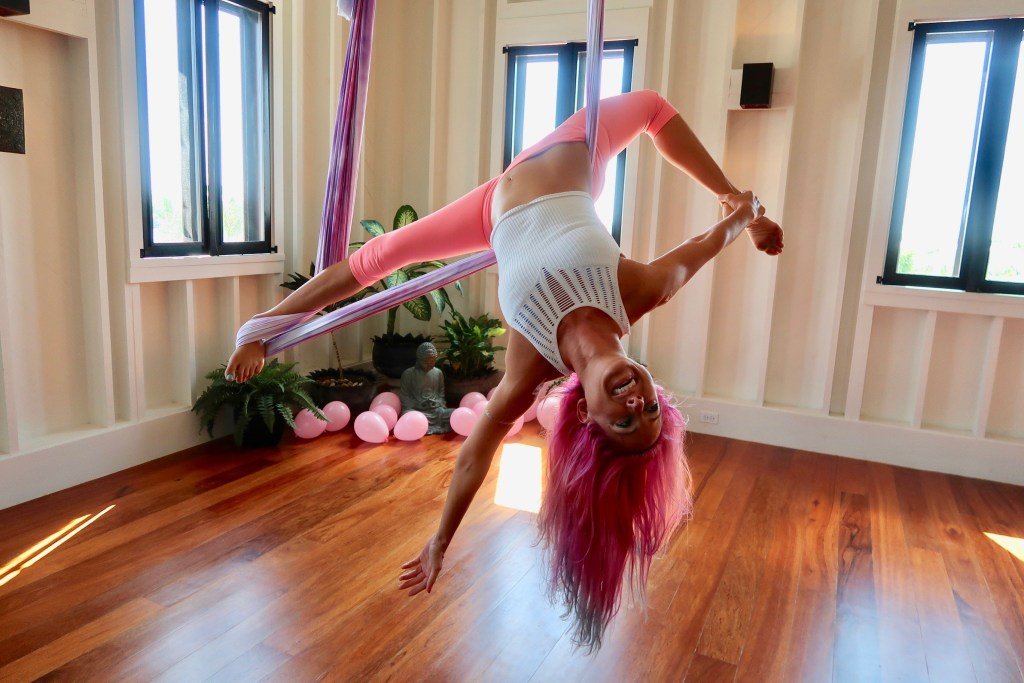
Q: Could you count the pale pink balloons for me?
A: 13